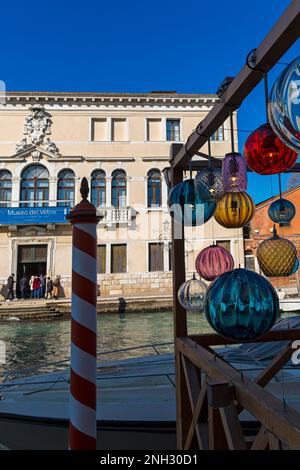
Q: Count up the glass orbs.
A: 11